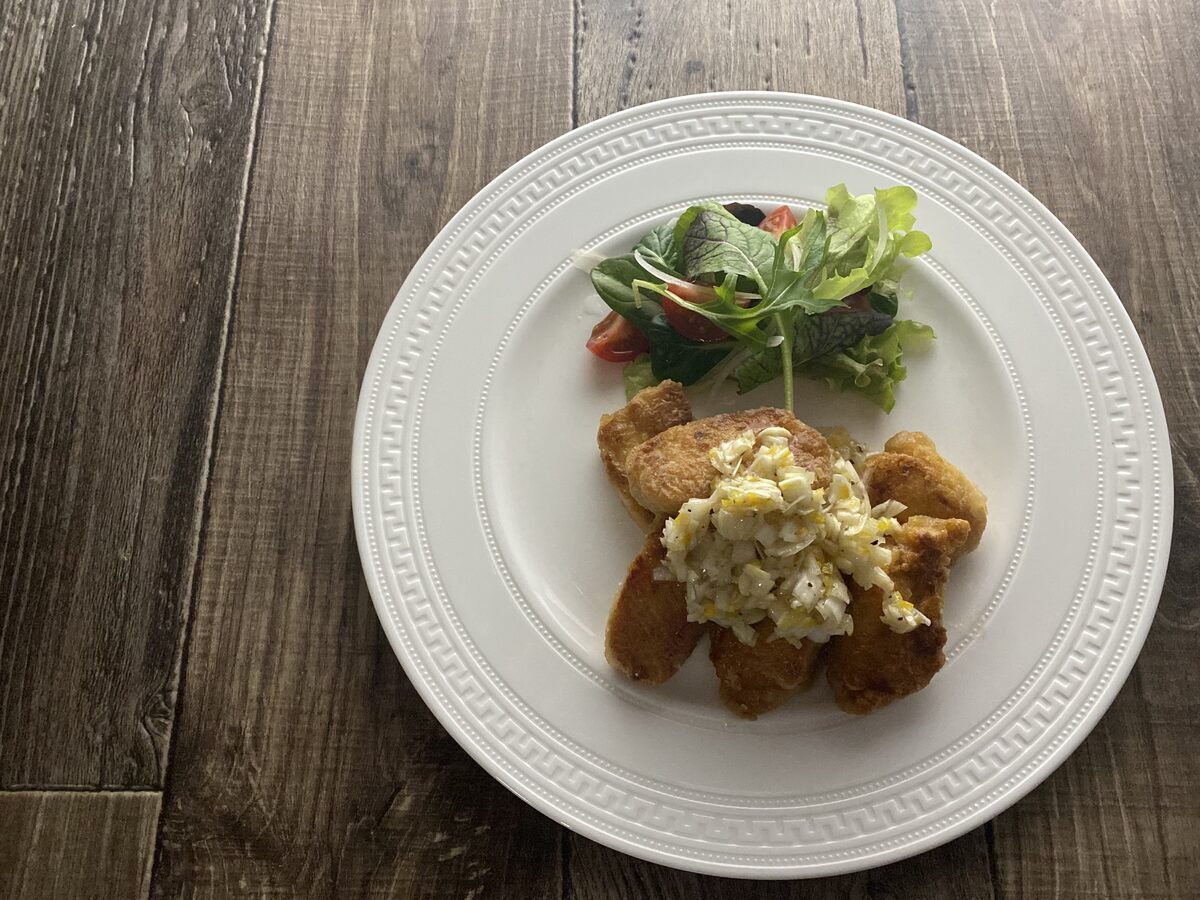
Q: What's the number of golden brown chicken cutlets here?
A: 6